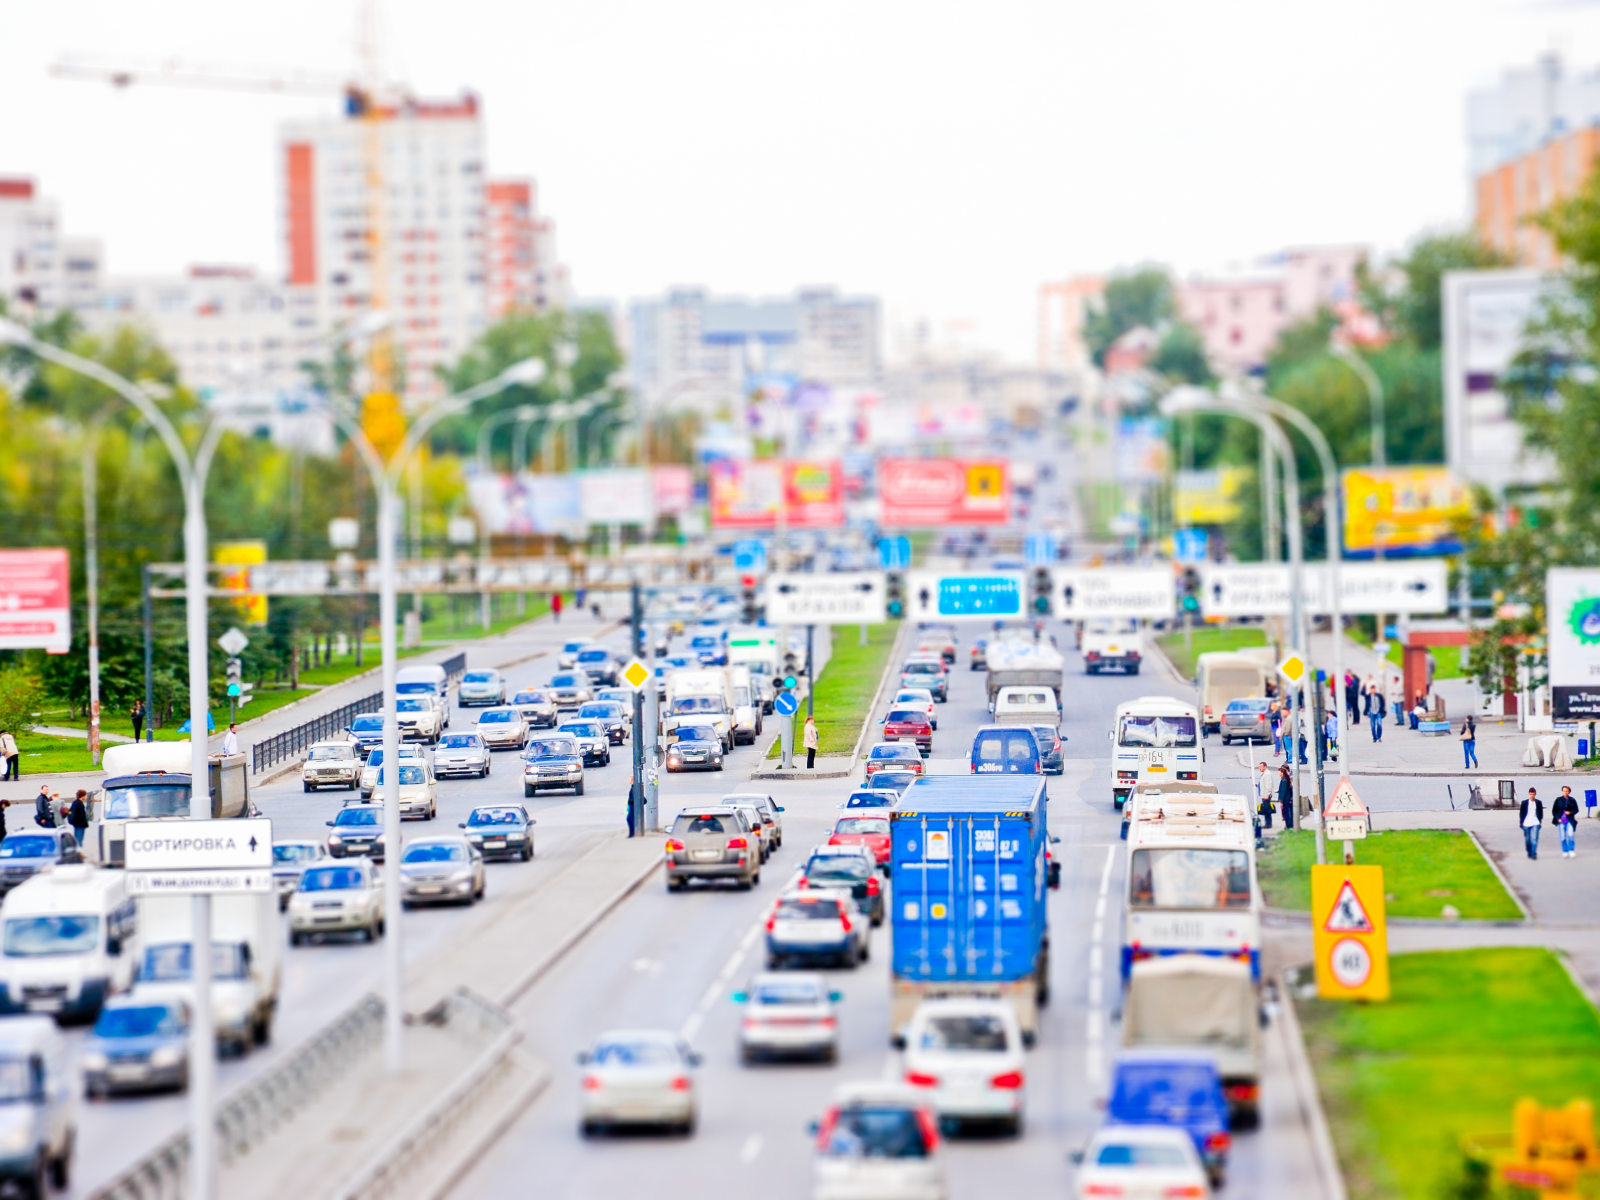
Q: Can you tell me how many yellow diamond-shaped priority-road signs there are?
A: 2